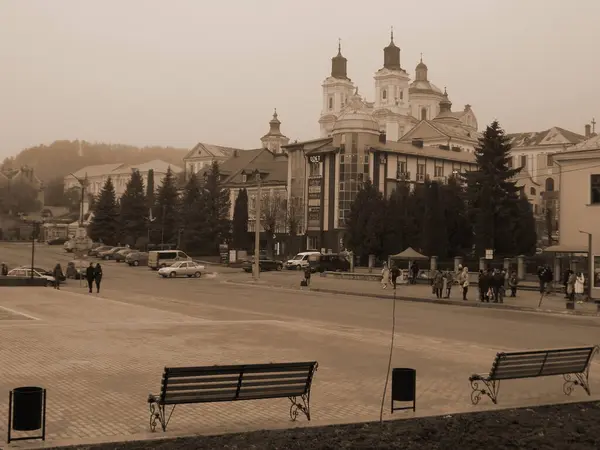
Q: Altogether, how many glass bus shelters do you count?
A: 1